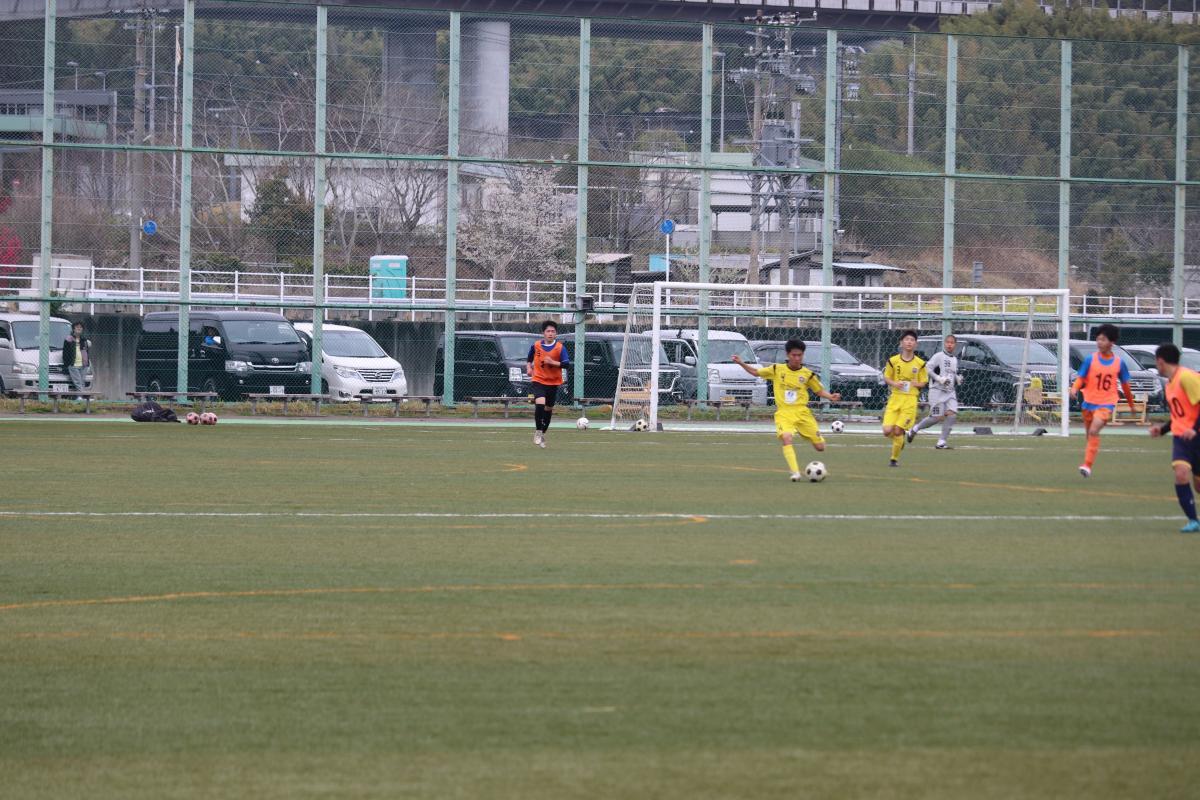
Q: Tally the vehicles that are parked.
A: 10